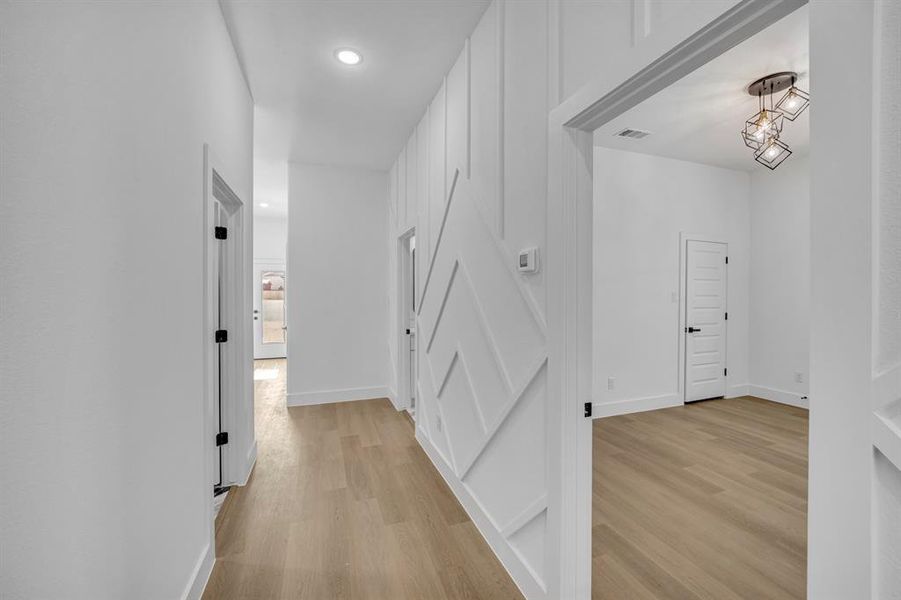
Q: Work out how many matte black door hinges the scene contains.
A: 6